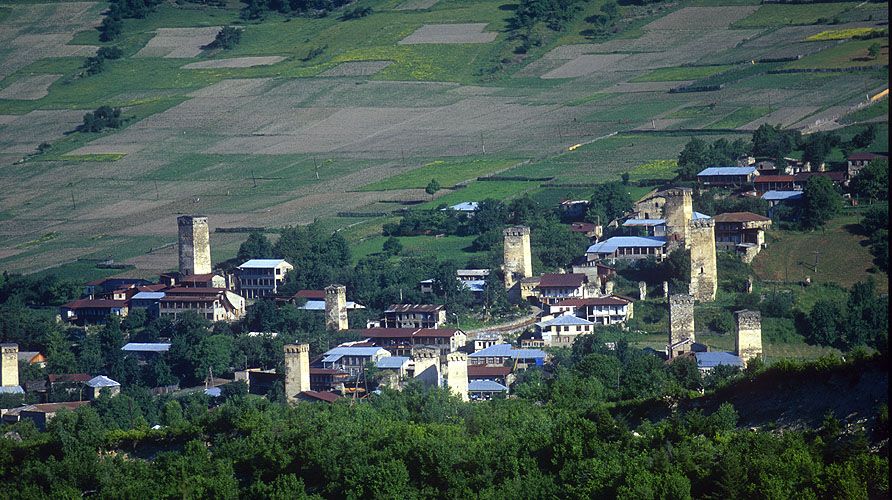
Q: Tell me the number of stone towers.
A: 11